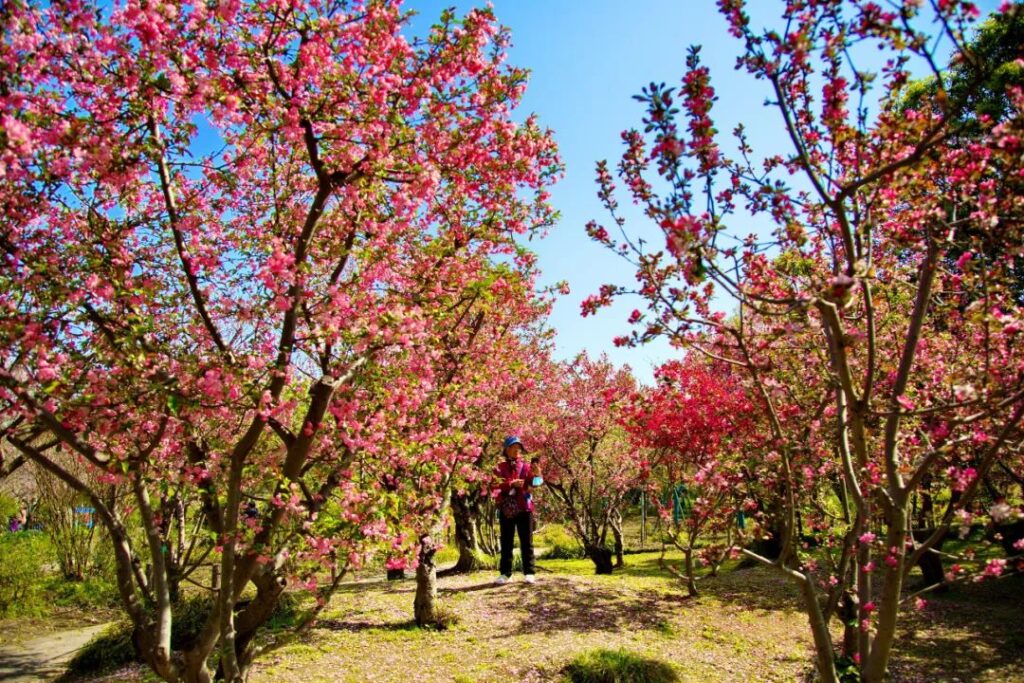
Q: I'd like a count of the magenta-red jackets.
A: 1